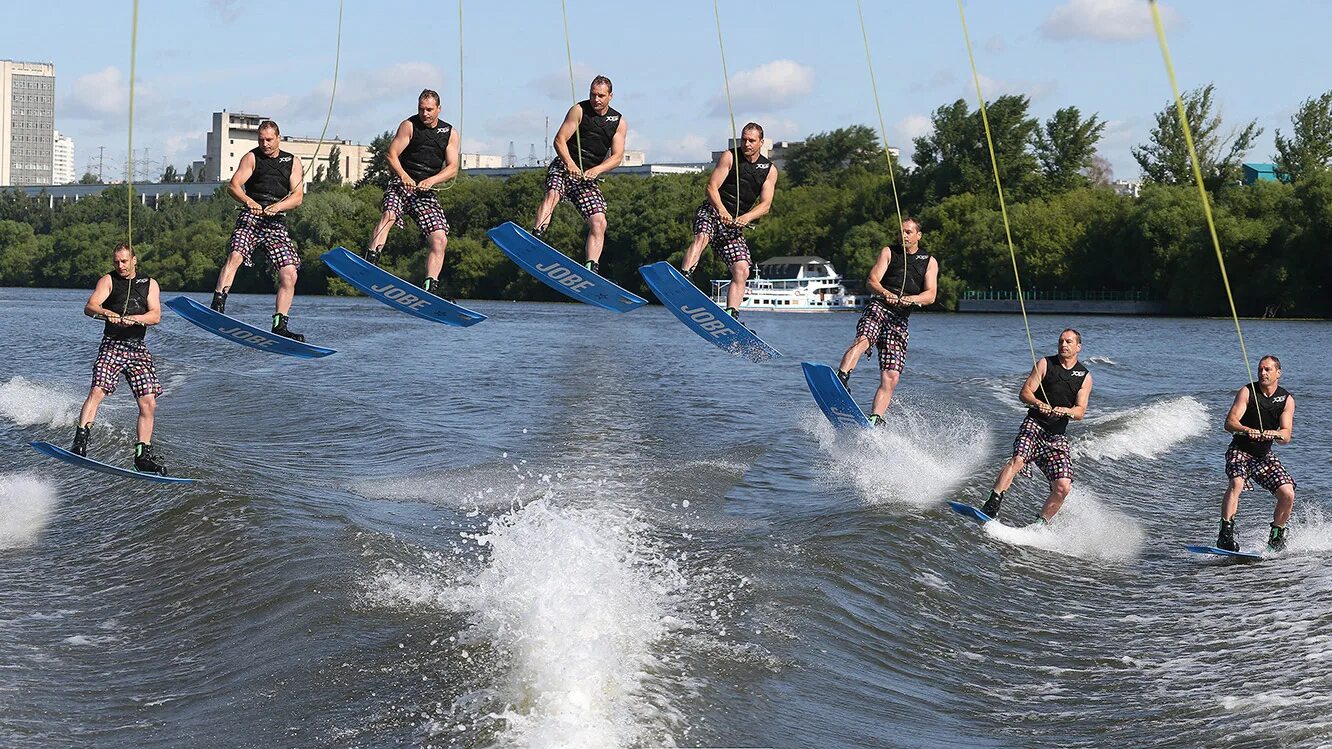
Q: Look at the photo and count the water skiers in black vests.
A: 8